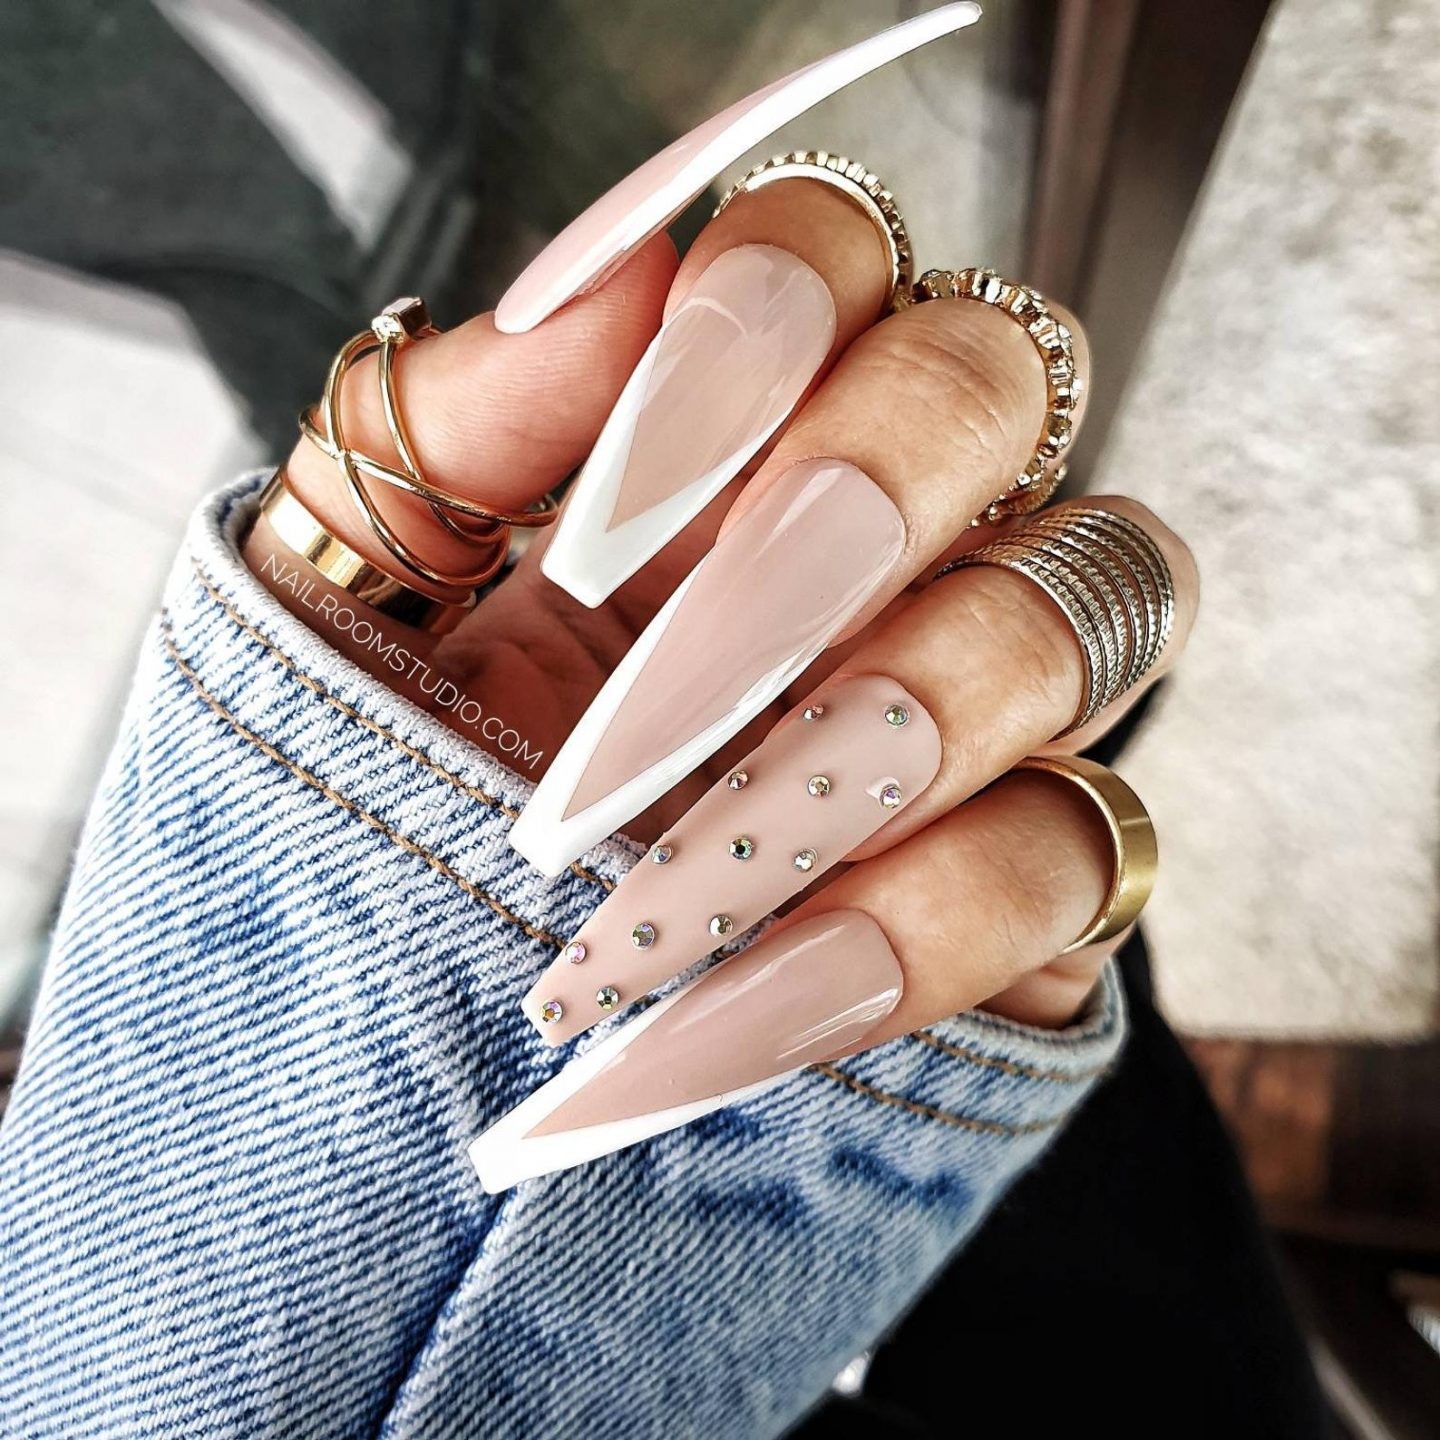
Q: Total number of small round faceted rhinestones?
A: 13